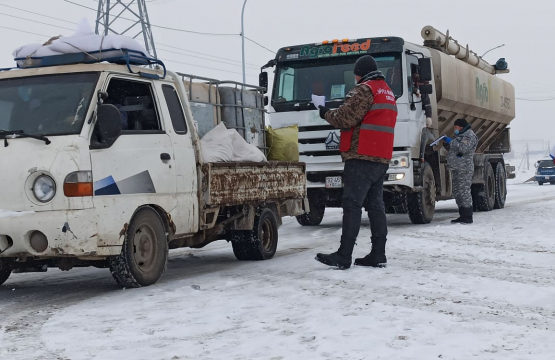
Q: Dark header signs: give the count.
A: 1